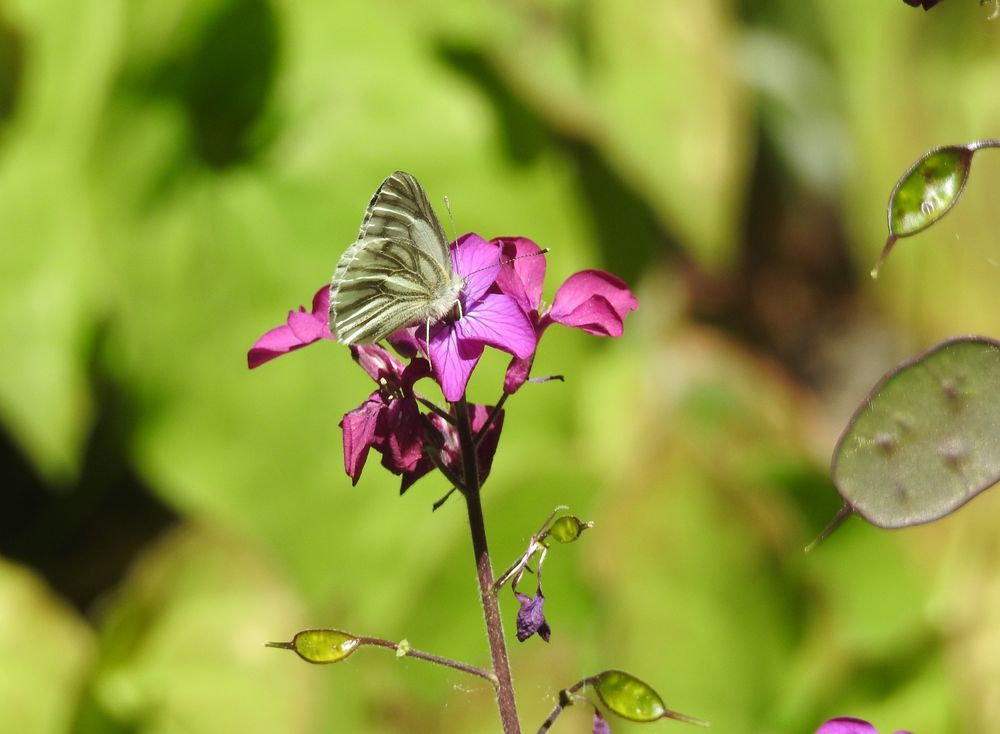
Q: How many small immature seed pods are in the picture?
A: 4